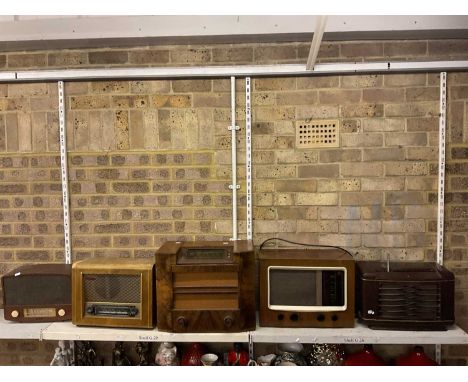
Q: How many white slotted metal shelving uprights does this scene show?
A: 3